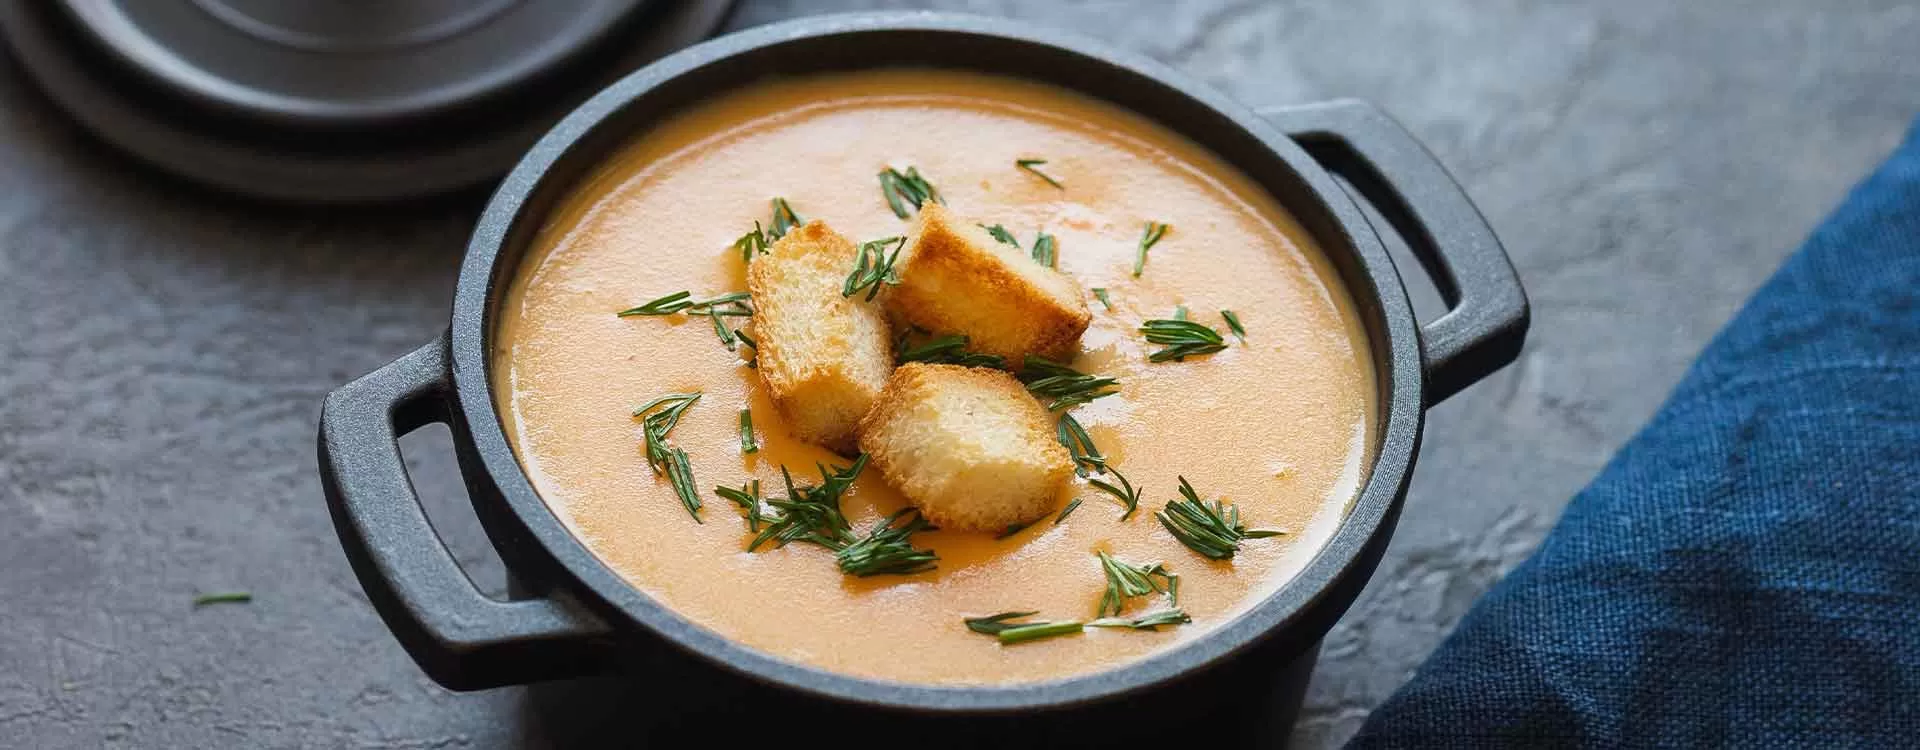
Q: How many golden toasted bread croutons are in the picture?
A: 3